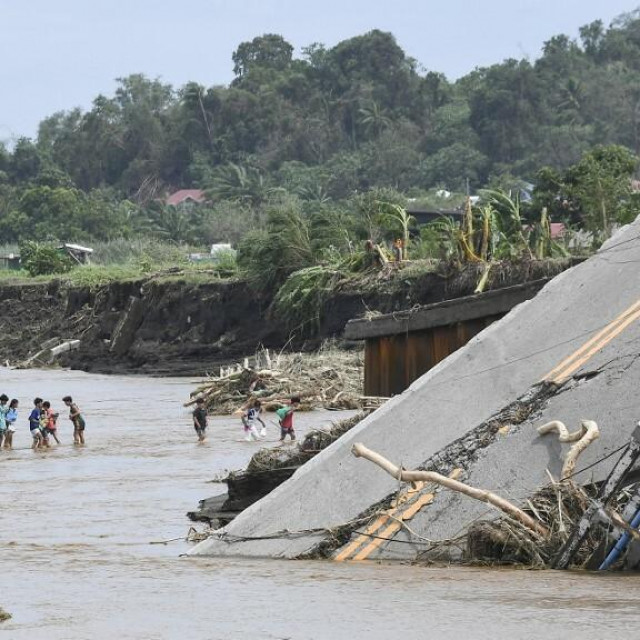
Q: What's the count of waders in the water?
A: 9